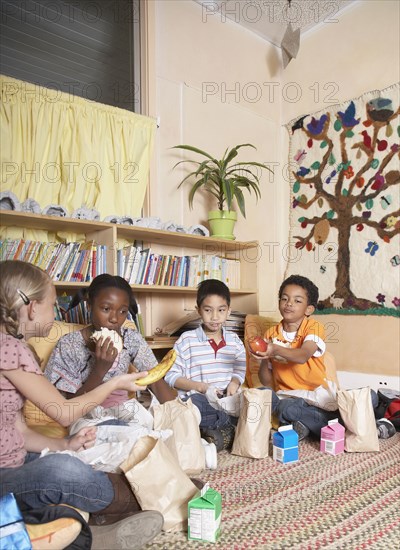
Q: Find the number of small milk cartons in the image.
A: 3